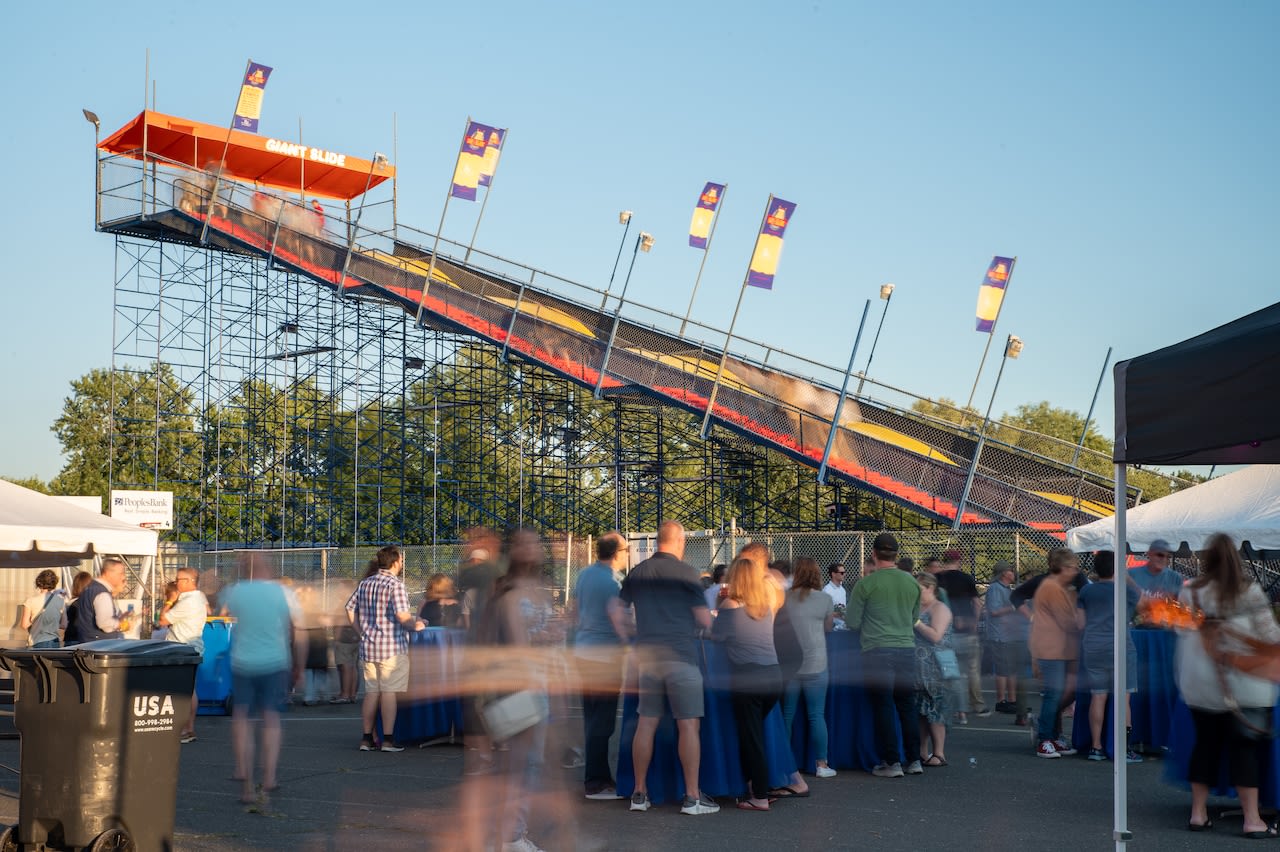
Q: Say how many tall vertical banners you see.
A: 6